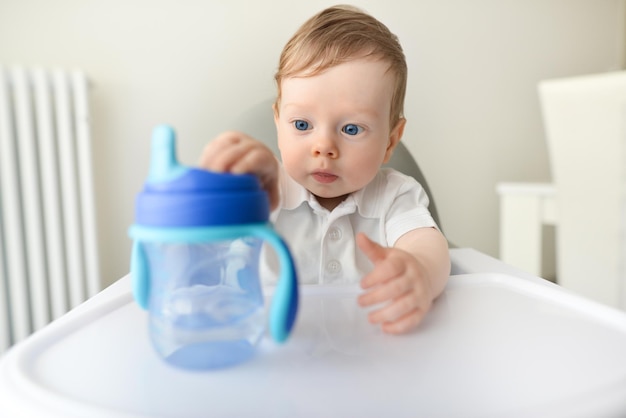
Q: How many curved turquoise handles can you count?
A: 2